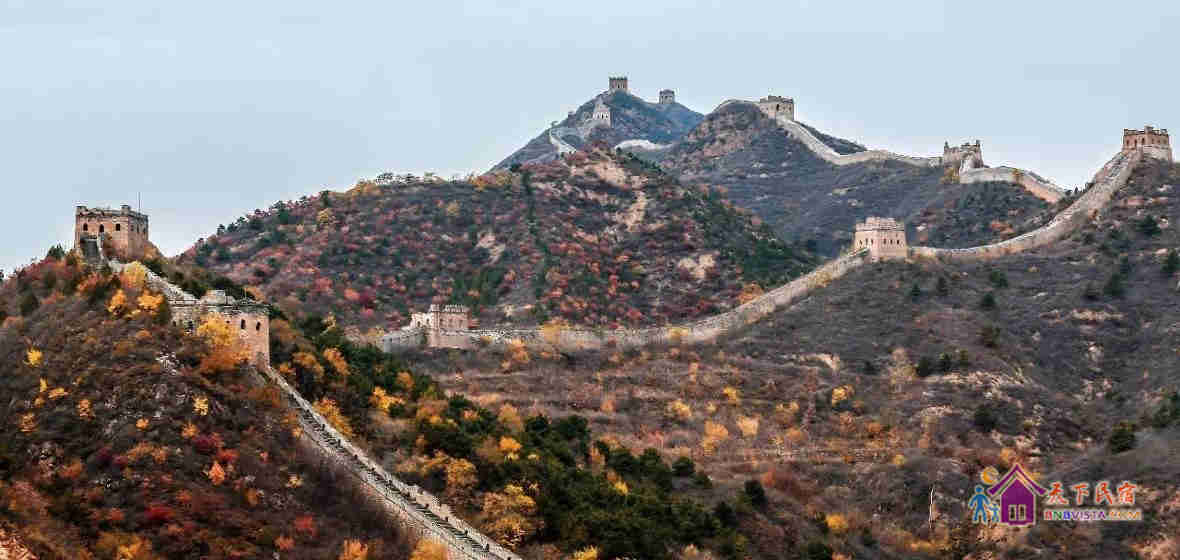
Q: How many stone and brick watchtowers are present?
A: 10